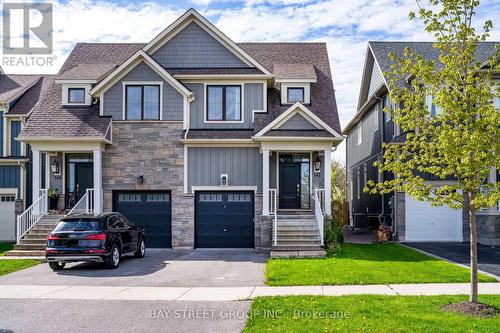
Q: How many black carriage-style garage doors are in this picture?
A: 2